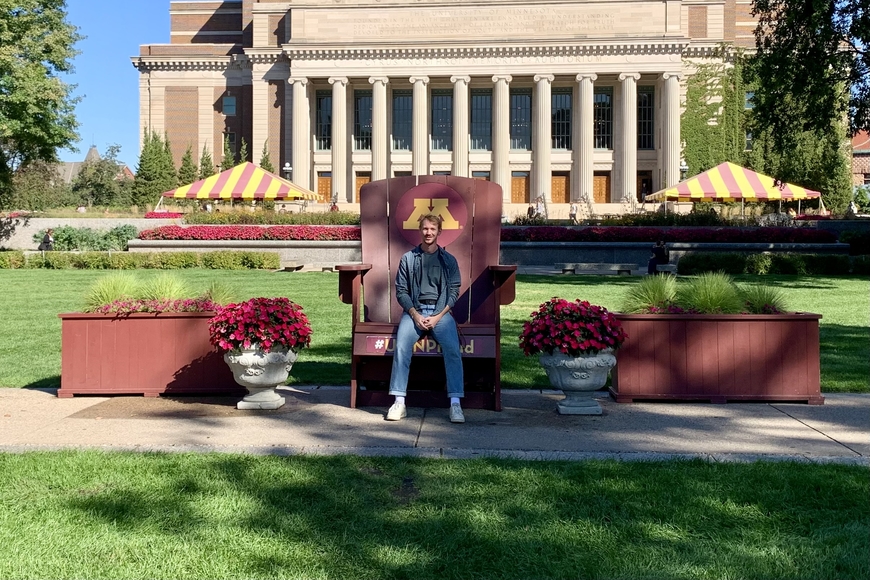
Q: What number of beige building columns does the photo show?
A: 10